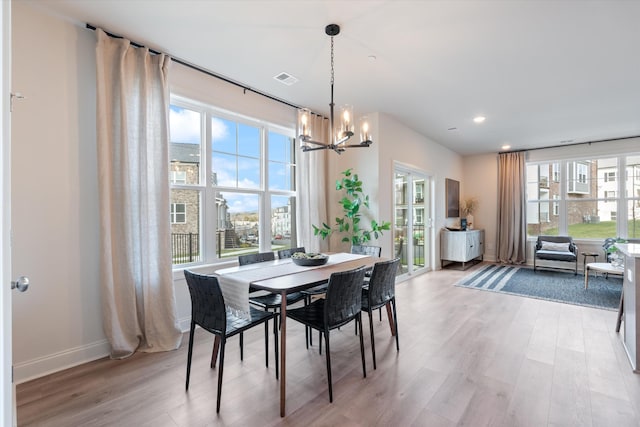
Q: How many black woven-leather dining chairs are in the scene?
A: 6